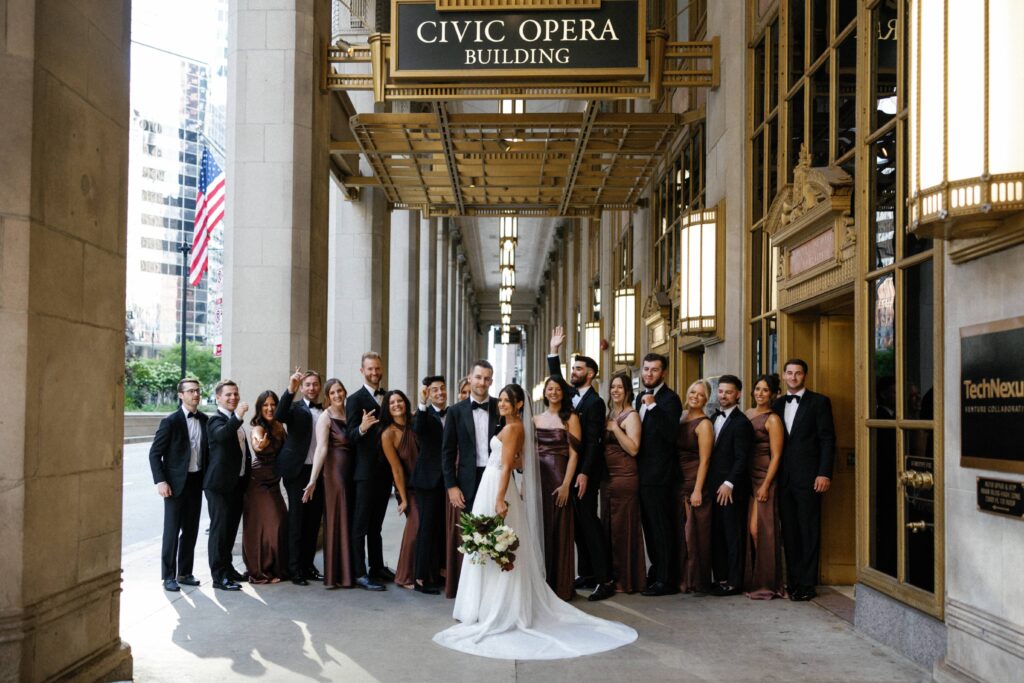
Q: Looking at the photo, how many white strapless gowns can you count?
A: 1